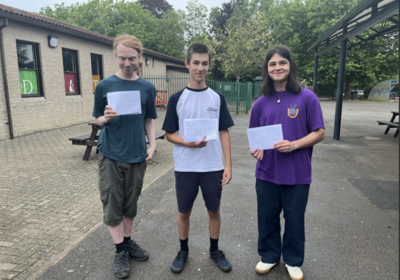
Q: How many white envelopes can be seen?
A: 3